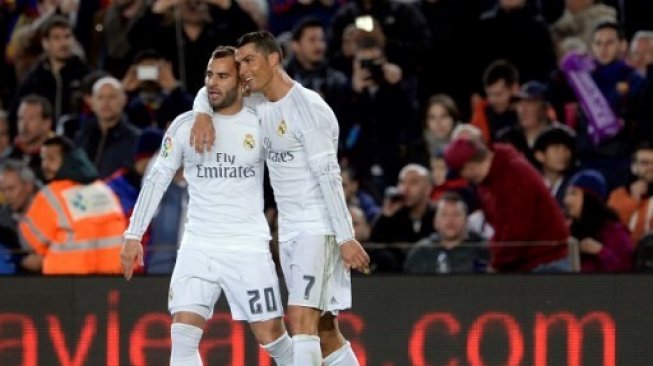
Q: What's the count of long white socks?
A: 4